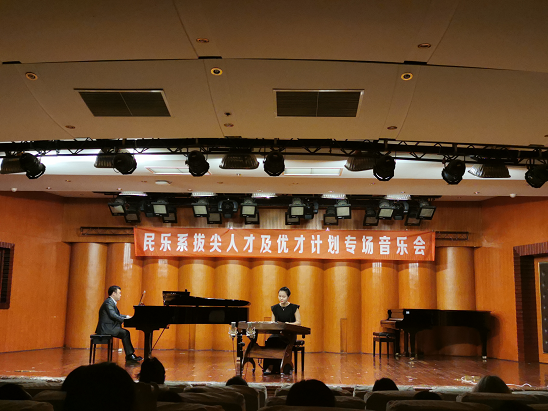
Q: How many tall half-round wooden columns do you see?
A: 11